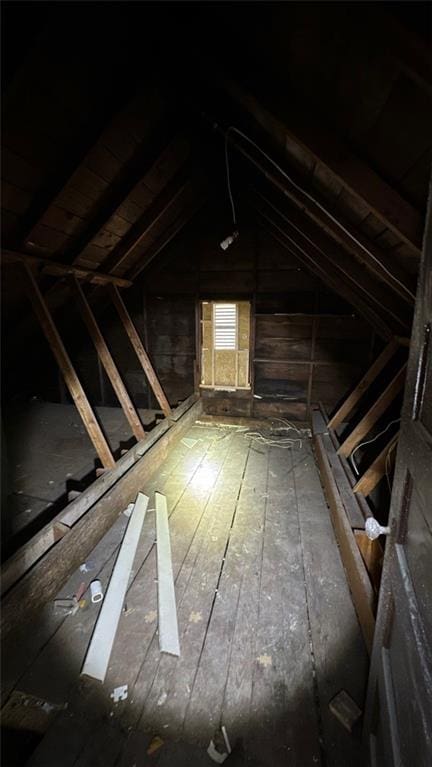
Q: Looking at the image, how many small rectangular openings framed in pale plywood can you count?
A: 1